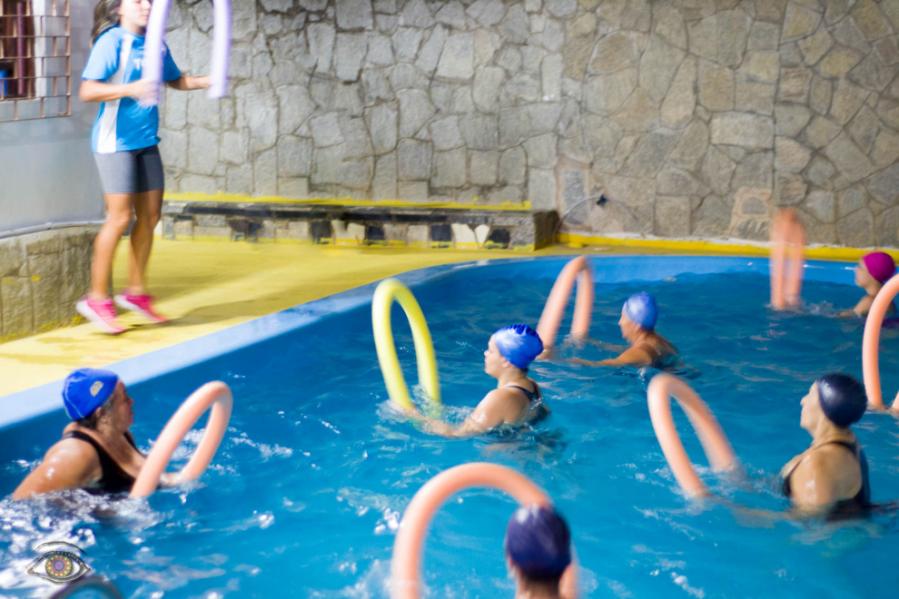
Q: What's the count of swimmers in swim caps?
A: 6